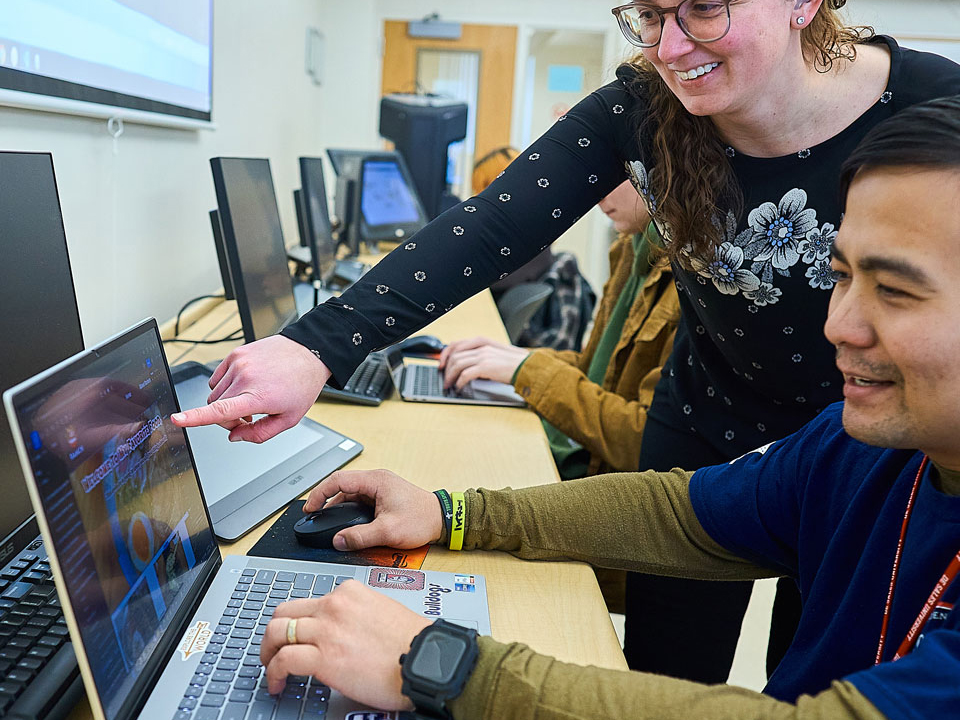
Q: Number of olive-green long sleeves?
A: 2